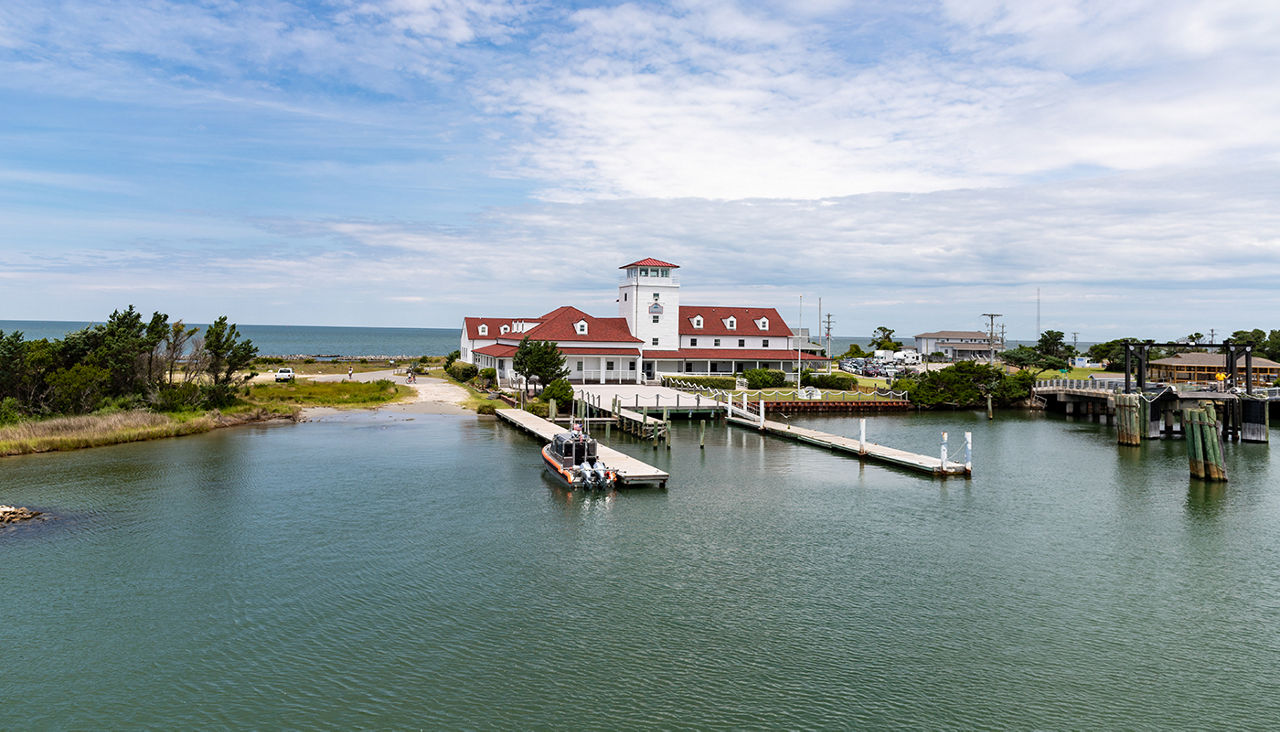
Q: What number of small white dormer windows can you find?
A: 6